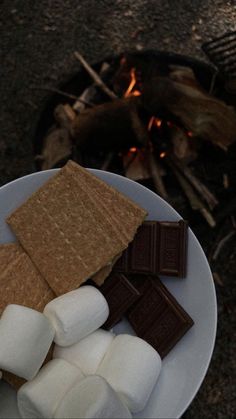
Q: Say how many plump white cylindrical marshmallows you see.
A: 6